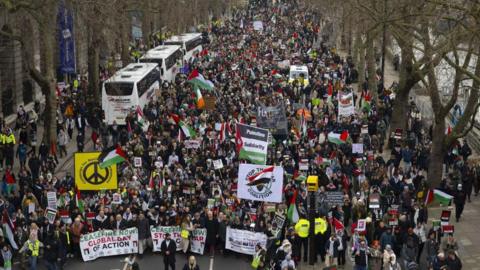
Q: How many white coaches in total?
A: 3